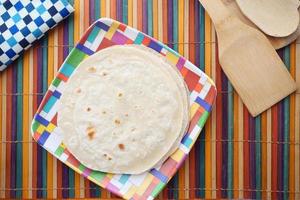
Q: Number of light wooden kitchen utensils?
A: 3